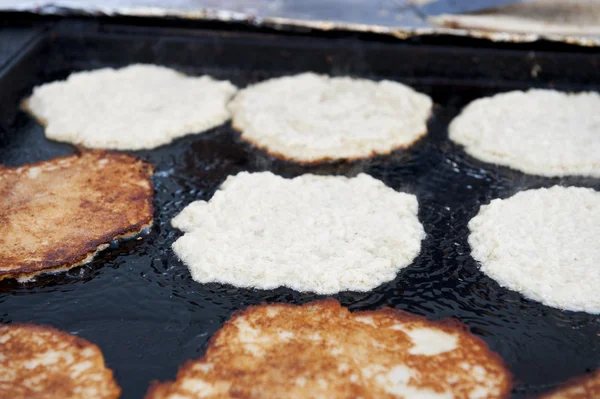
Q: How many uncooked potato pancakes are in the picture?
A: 5